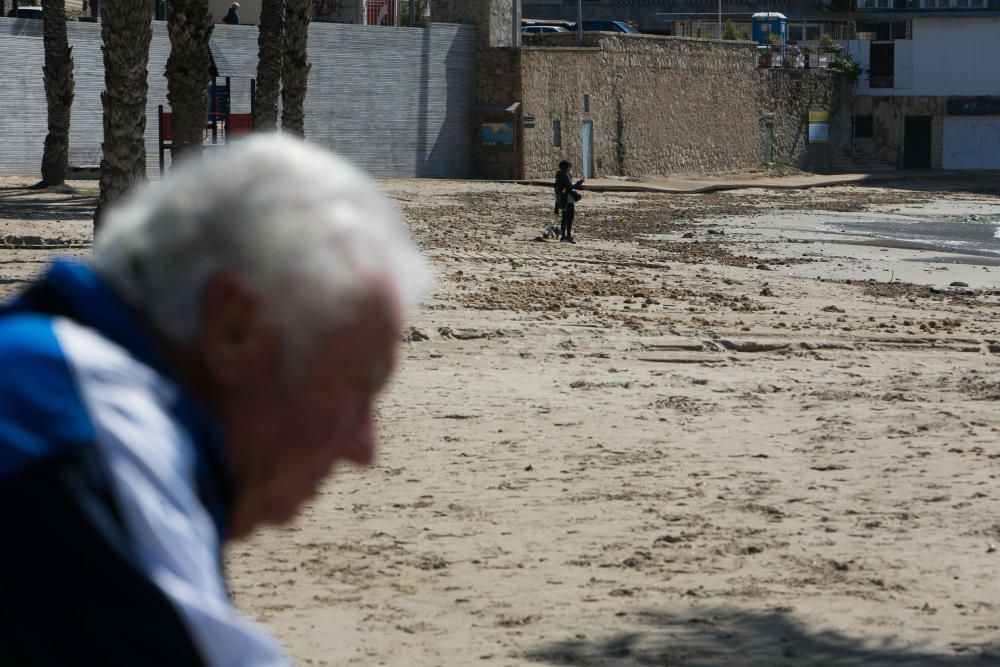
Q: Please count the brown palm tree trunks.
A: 5